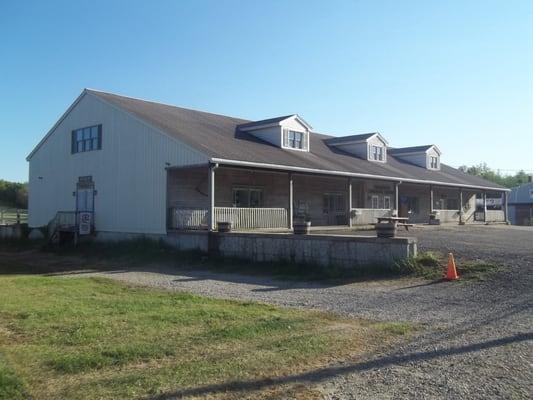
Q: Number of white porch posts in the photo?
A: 8